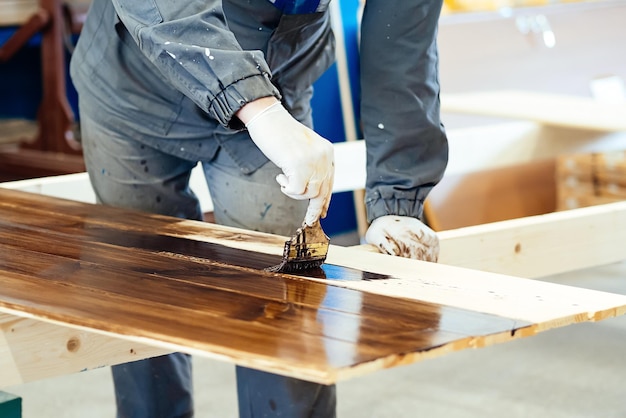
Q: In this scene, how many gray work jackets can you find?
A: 1